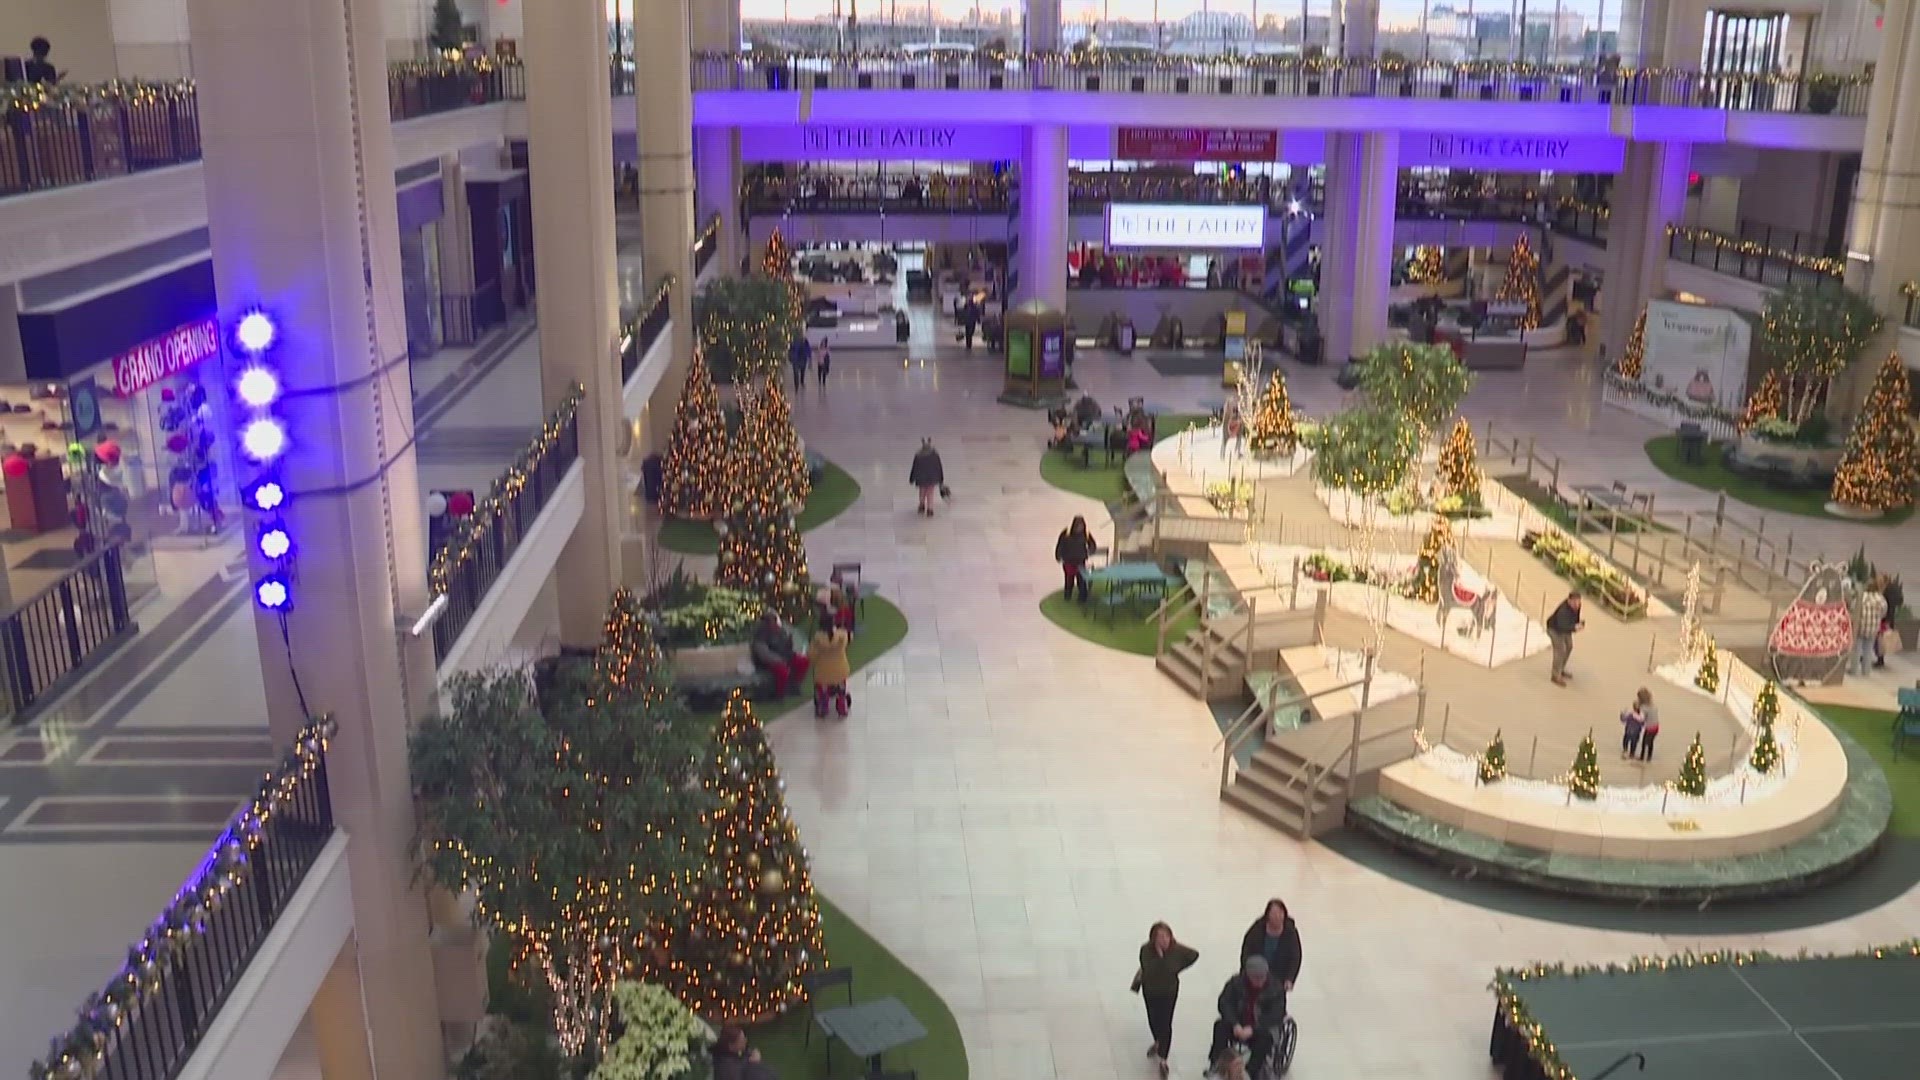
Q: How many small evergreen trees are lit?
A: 6